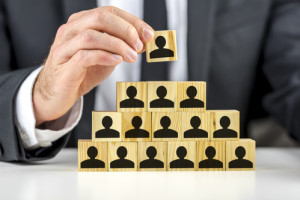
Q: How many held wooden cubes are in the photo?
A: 1